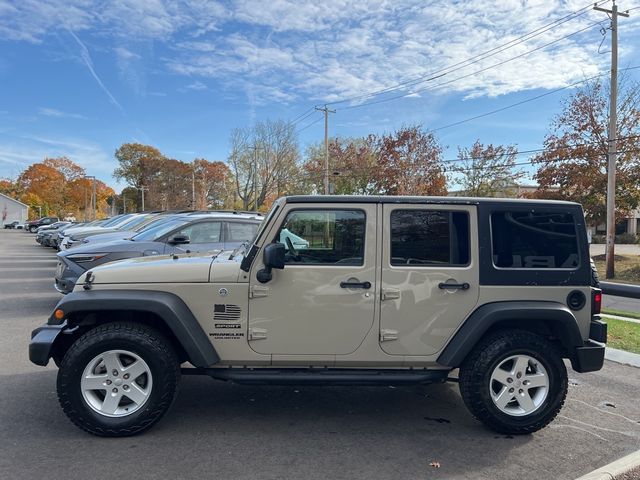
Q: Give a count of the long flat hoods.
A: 1